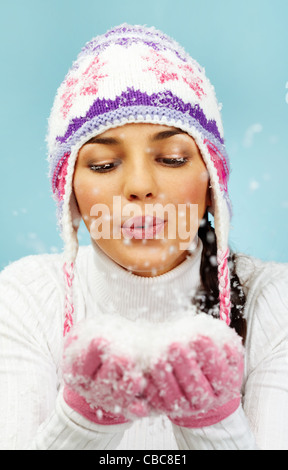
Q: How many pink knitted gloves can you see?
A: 2